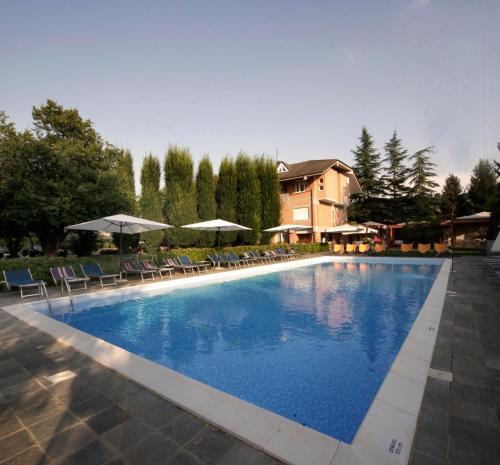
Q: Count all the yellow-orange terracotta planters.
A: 7